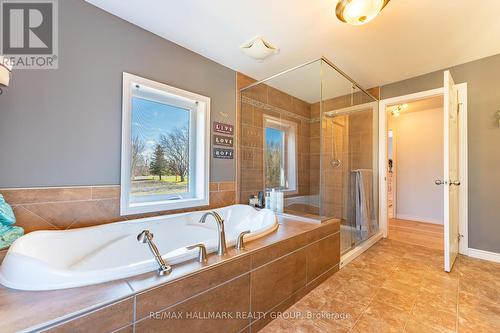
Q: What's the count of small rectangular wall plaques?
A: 3